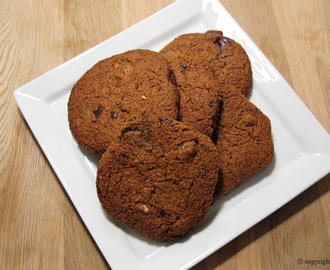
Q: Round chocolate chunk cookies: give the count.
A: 5